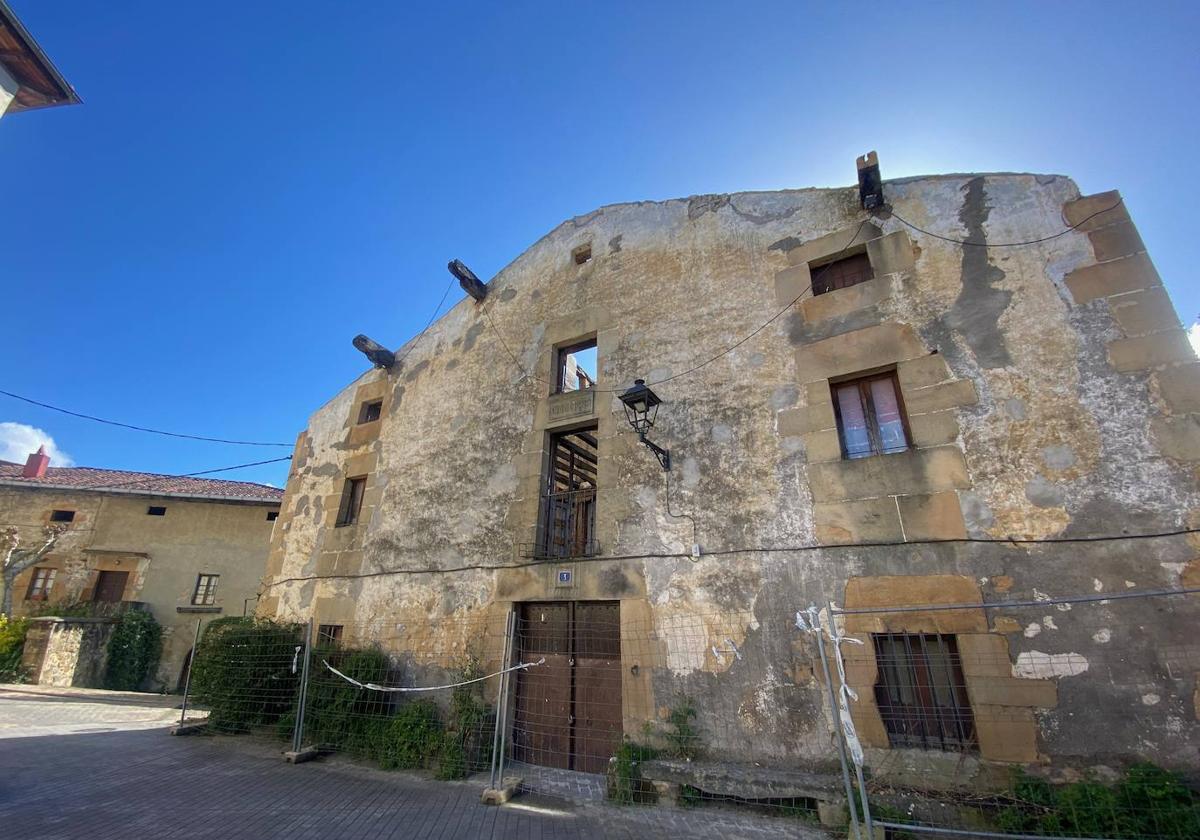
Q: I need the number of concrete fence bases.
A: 4